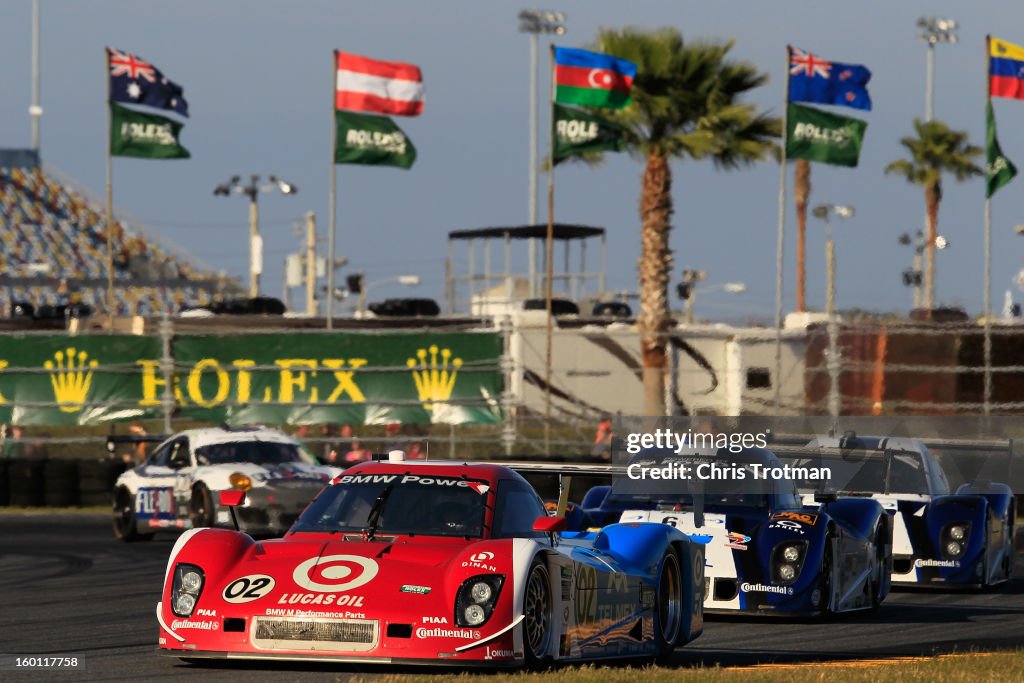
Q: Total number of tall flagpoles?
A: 5